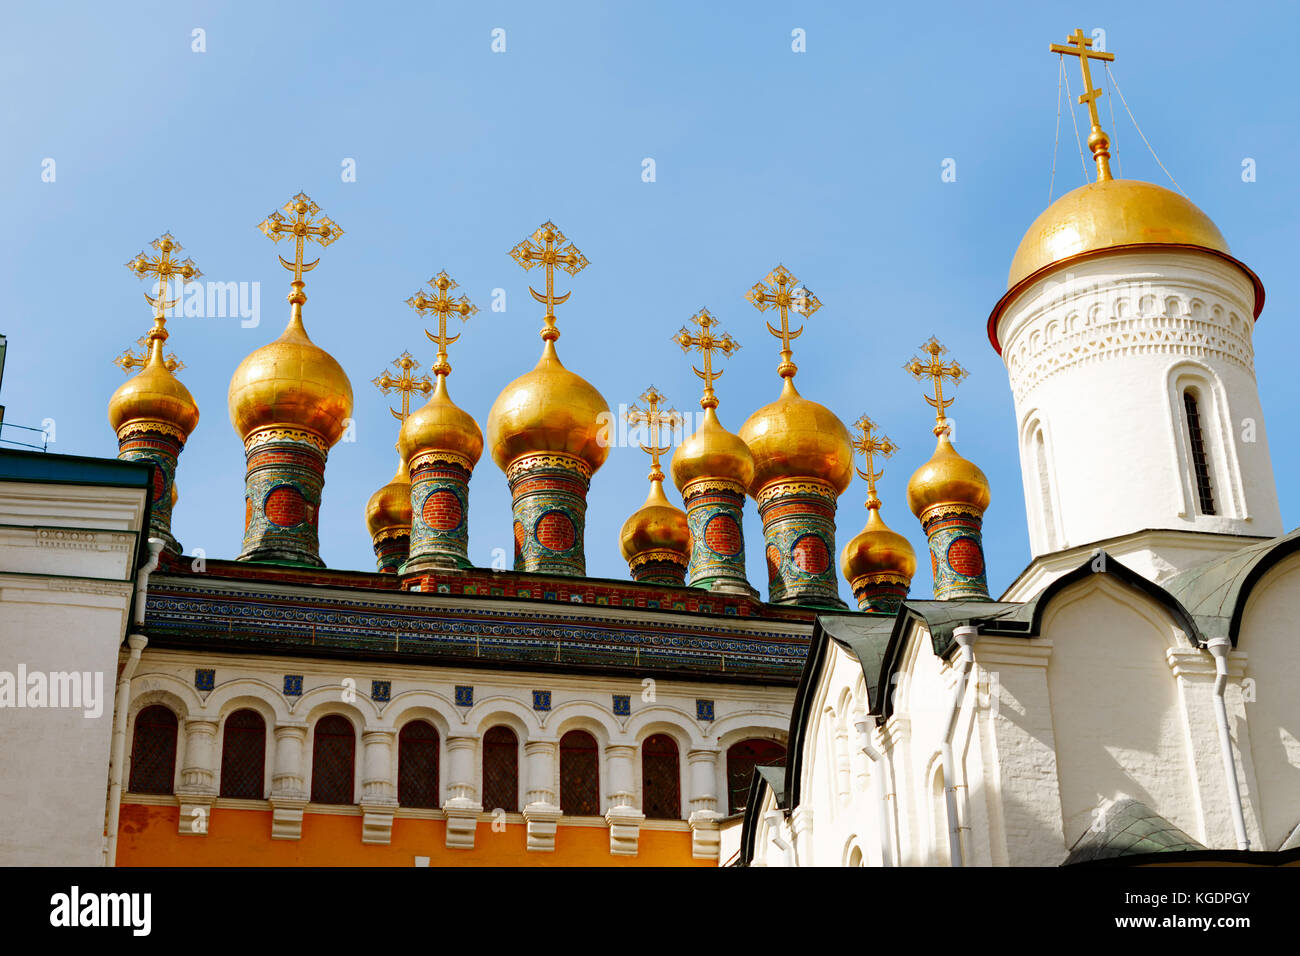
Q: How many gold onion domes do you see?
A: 11